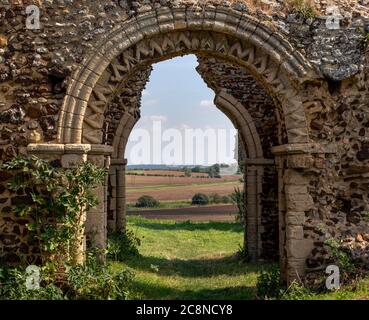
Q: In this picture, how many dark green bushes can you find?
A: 2